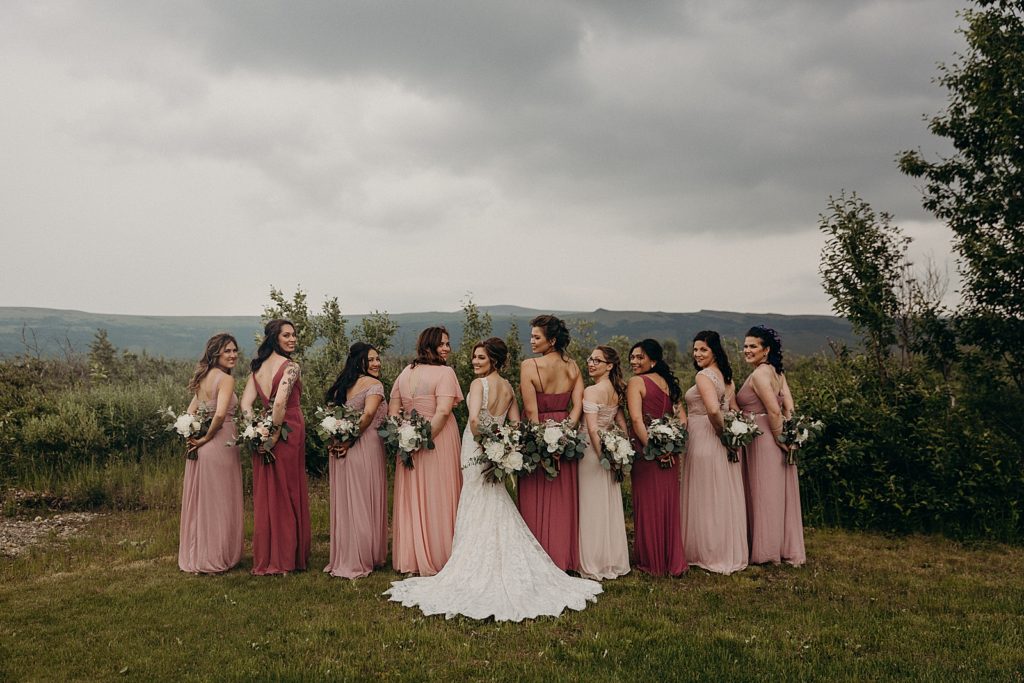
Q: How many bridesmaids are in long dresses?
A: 9